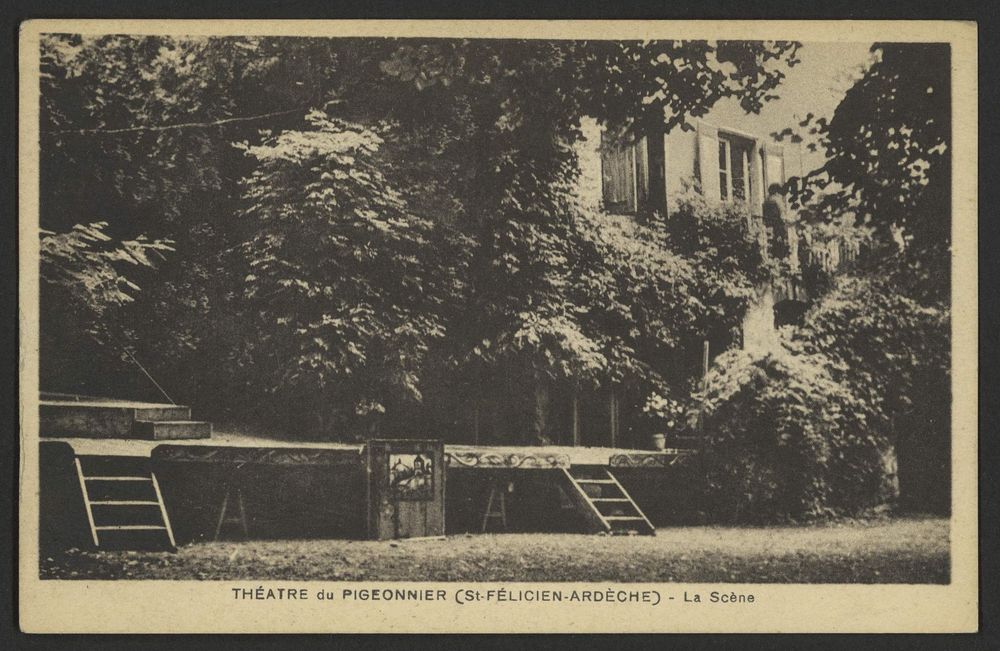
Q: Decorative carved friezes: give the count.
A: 3